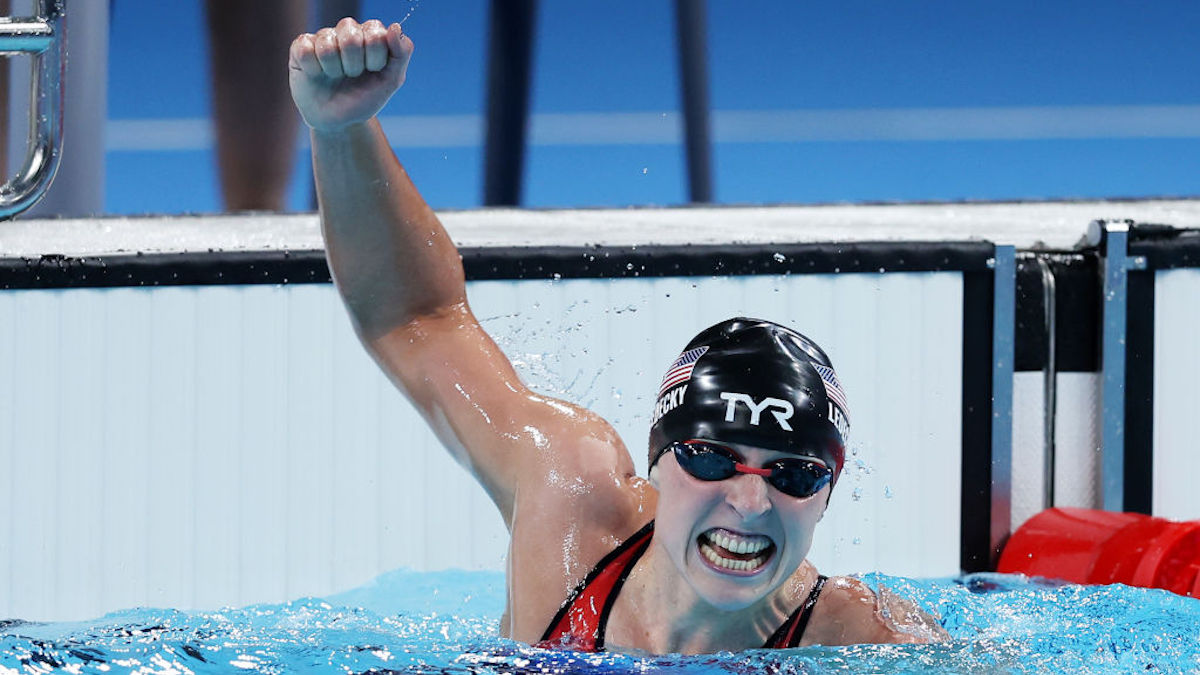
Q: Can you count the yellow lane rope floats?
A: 0